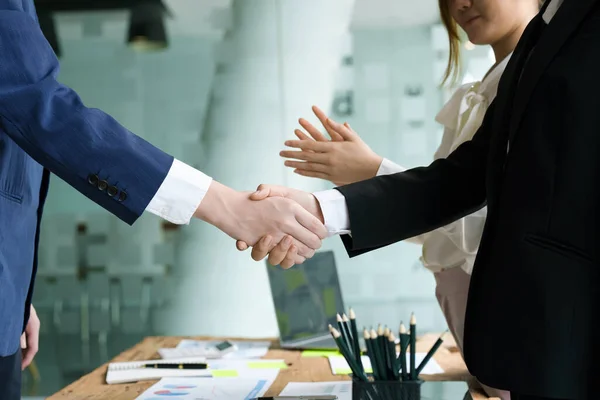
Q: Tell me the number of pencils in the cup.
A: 14